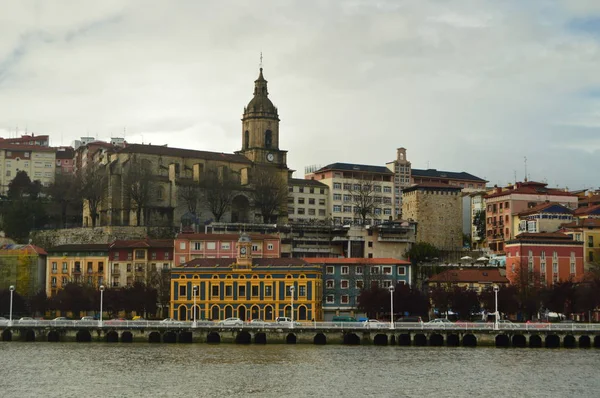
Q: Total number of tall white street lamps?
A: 6